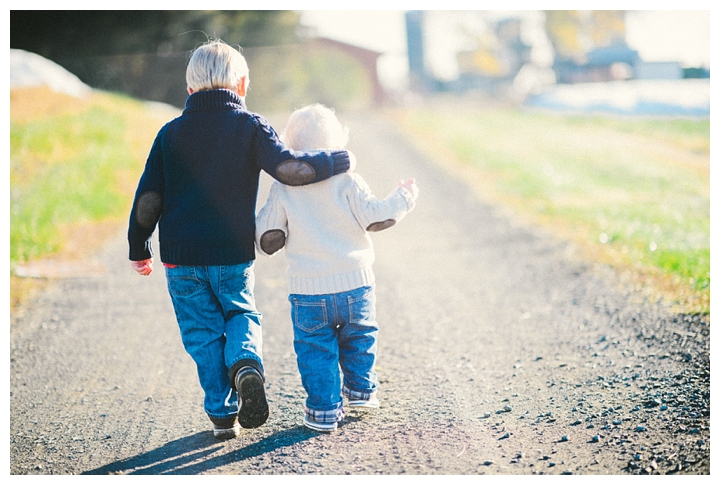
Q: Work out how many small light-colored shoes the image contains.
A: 2